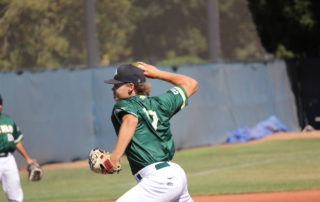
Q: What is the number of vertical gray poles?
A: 2